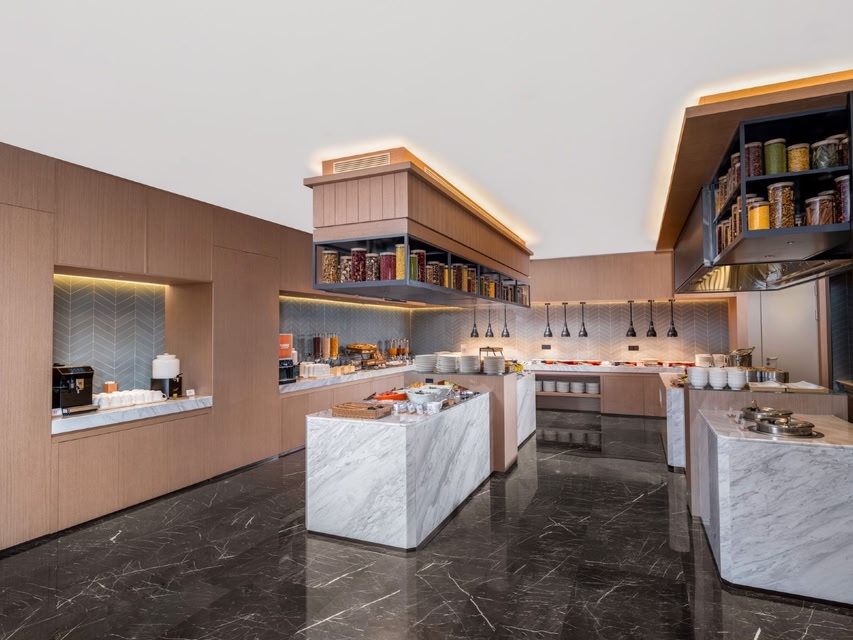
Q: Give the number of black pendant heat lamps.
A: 9